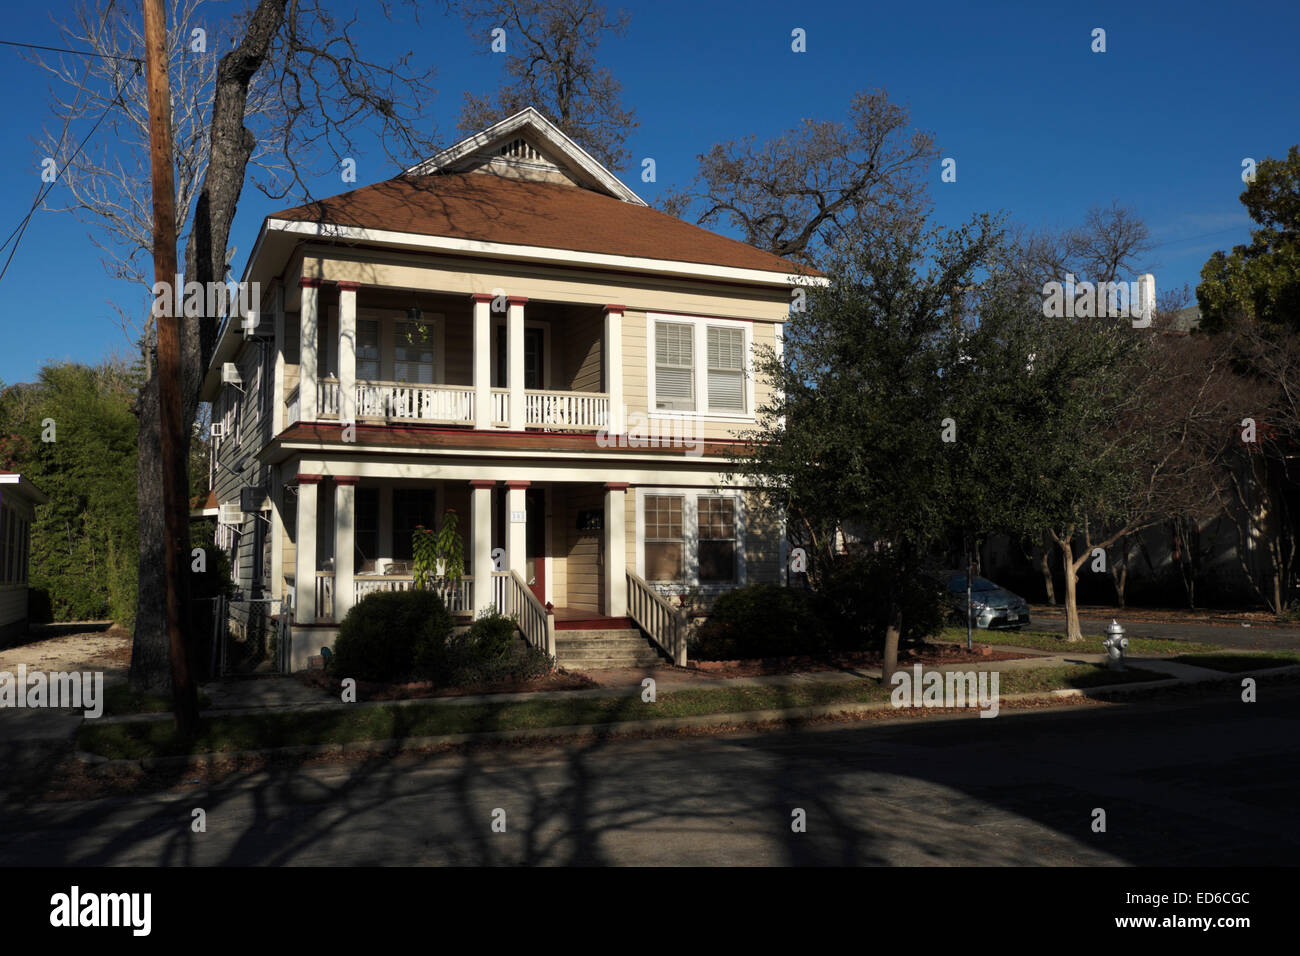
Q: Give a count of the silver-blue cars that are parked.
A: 1